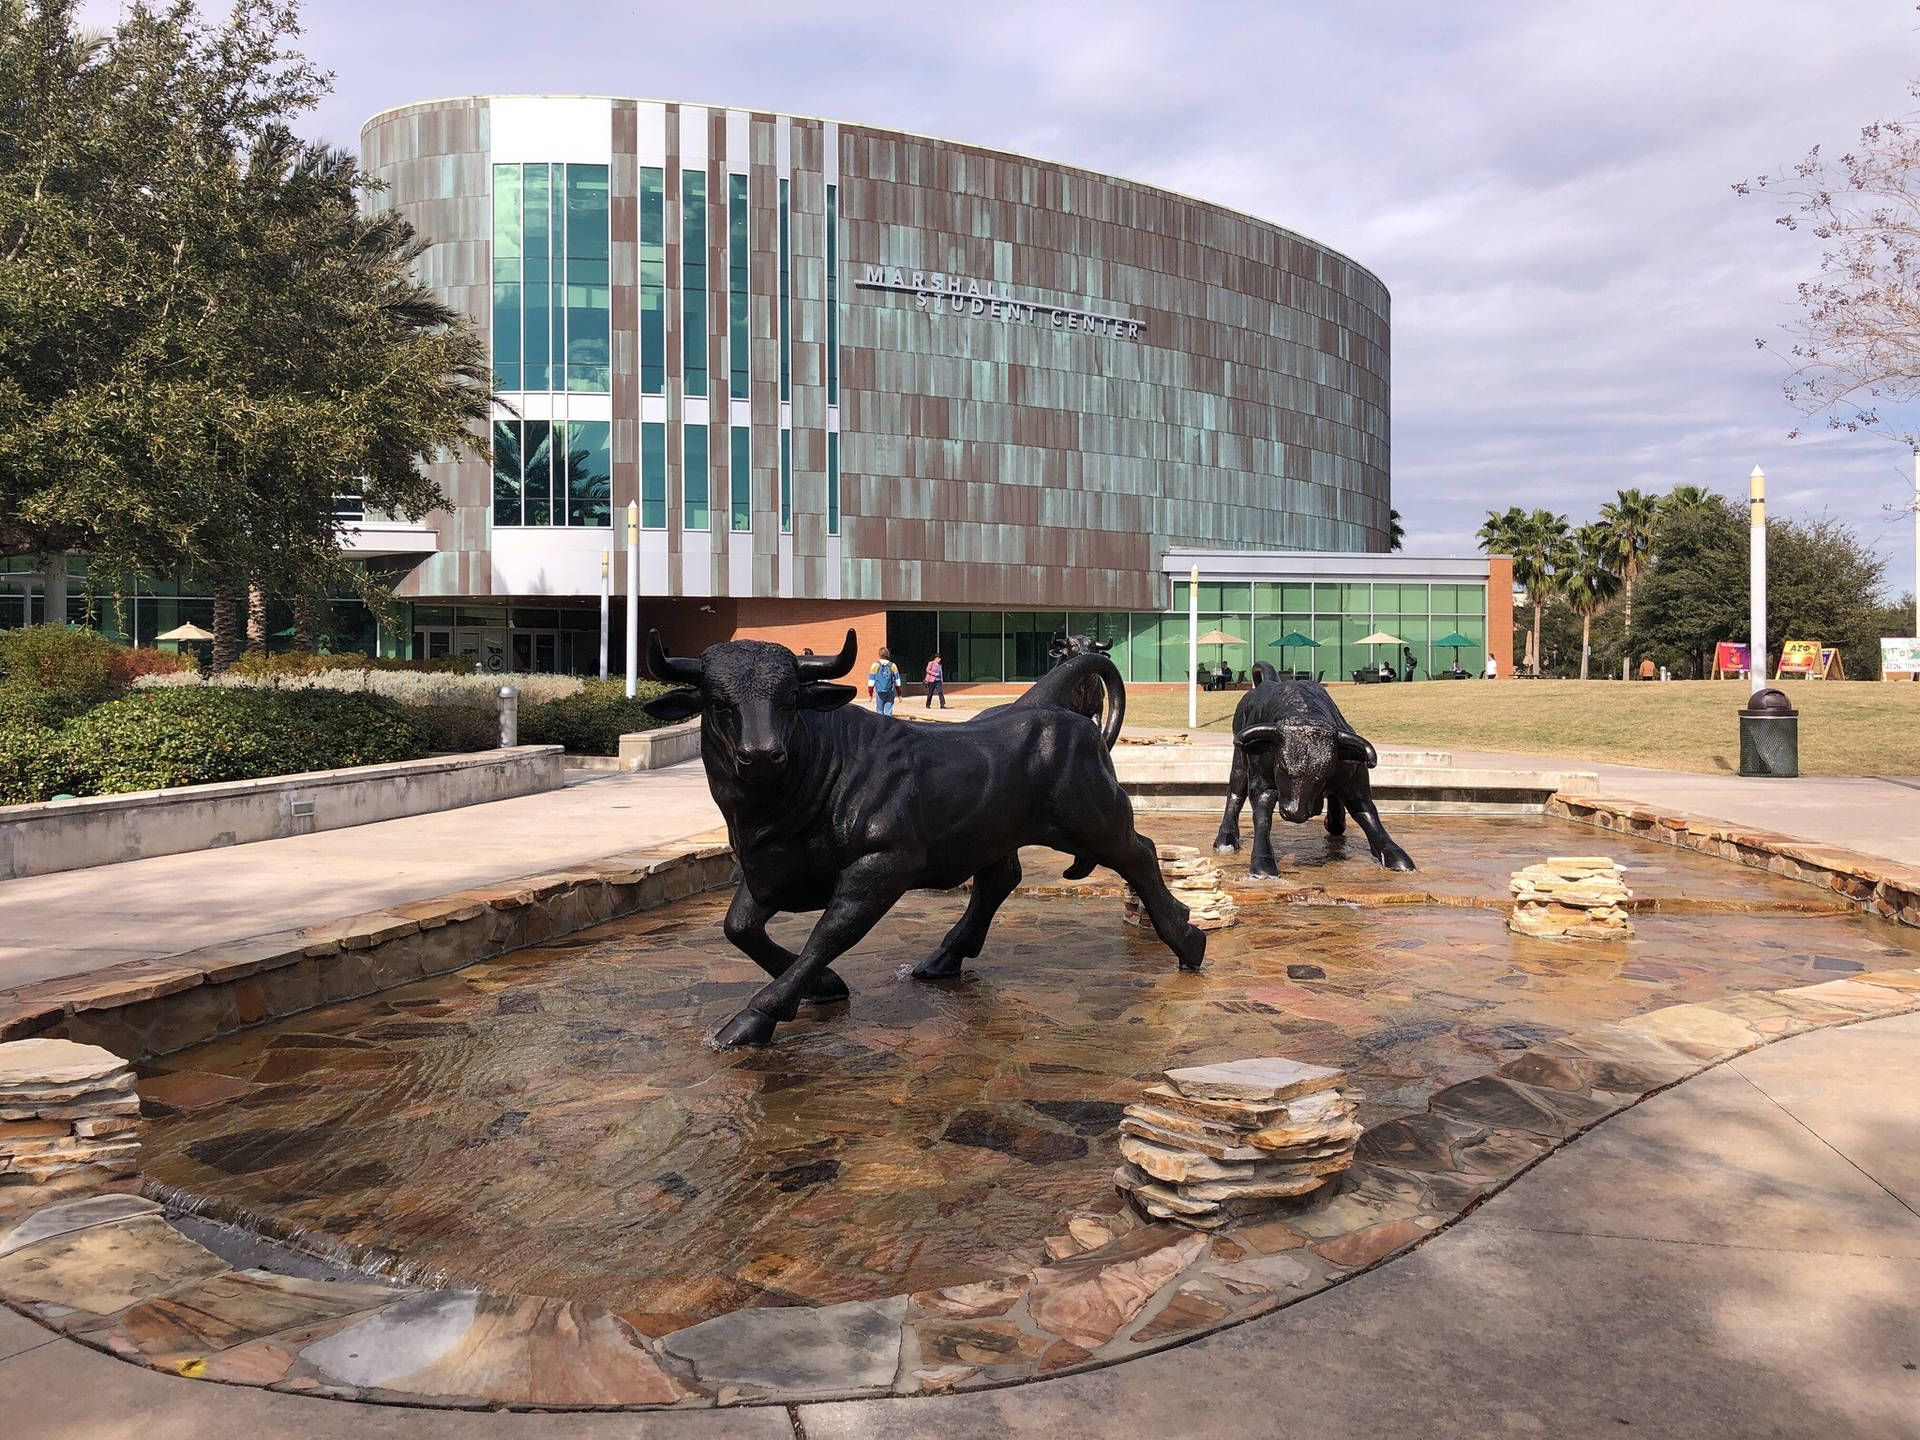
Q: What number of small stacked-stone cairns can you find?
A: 4